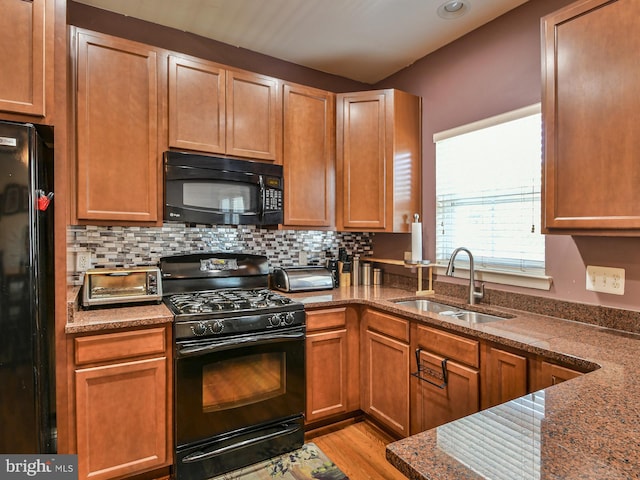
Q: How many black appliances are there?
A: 3